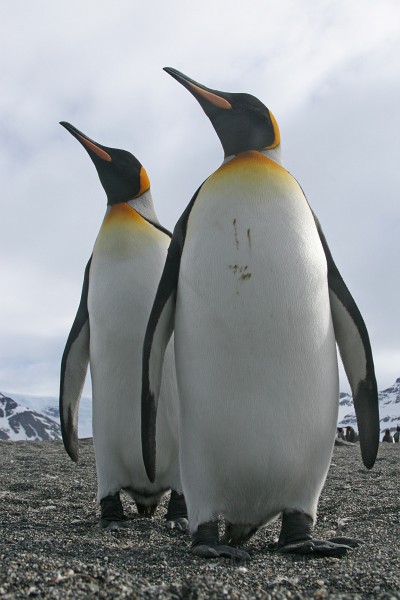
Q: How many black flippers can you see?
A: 3